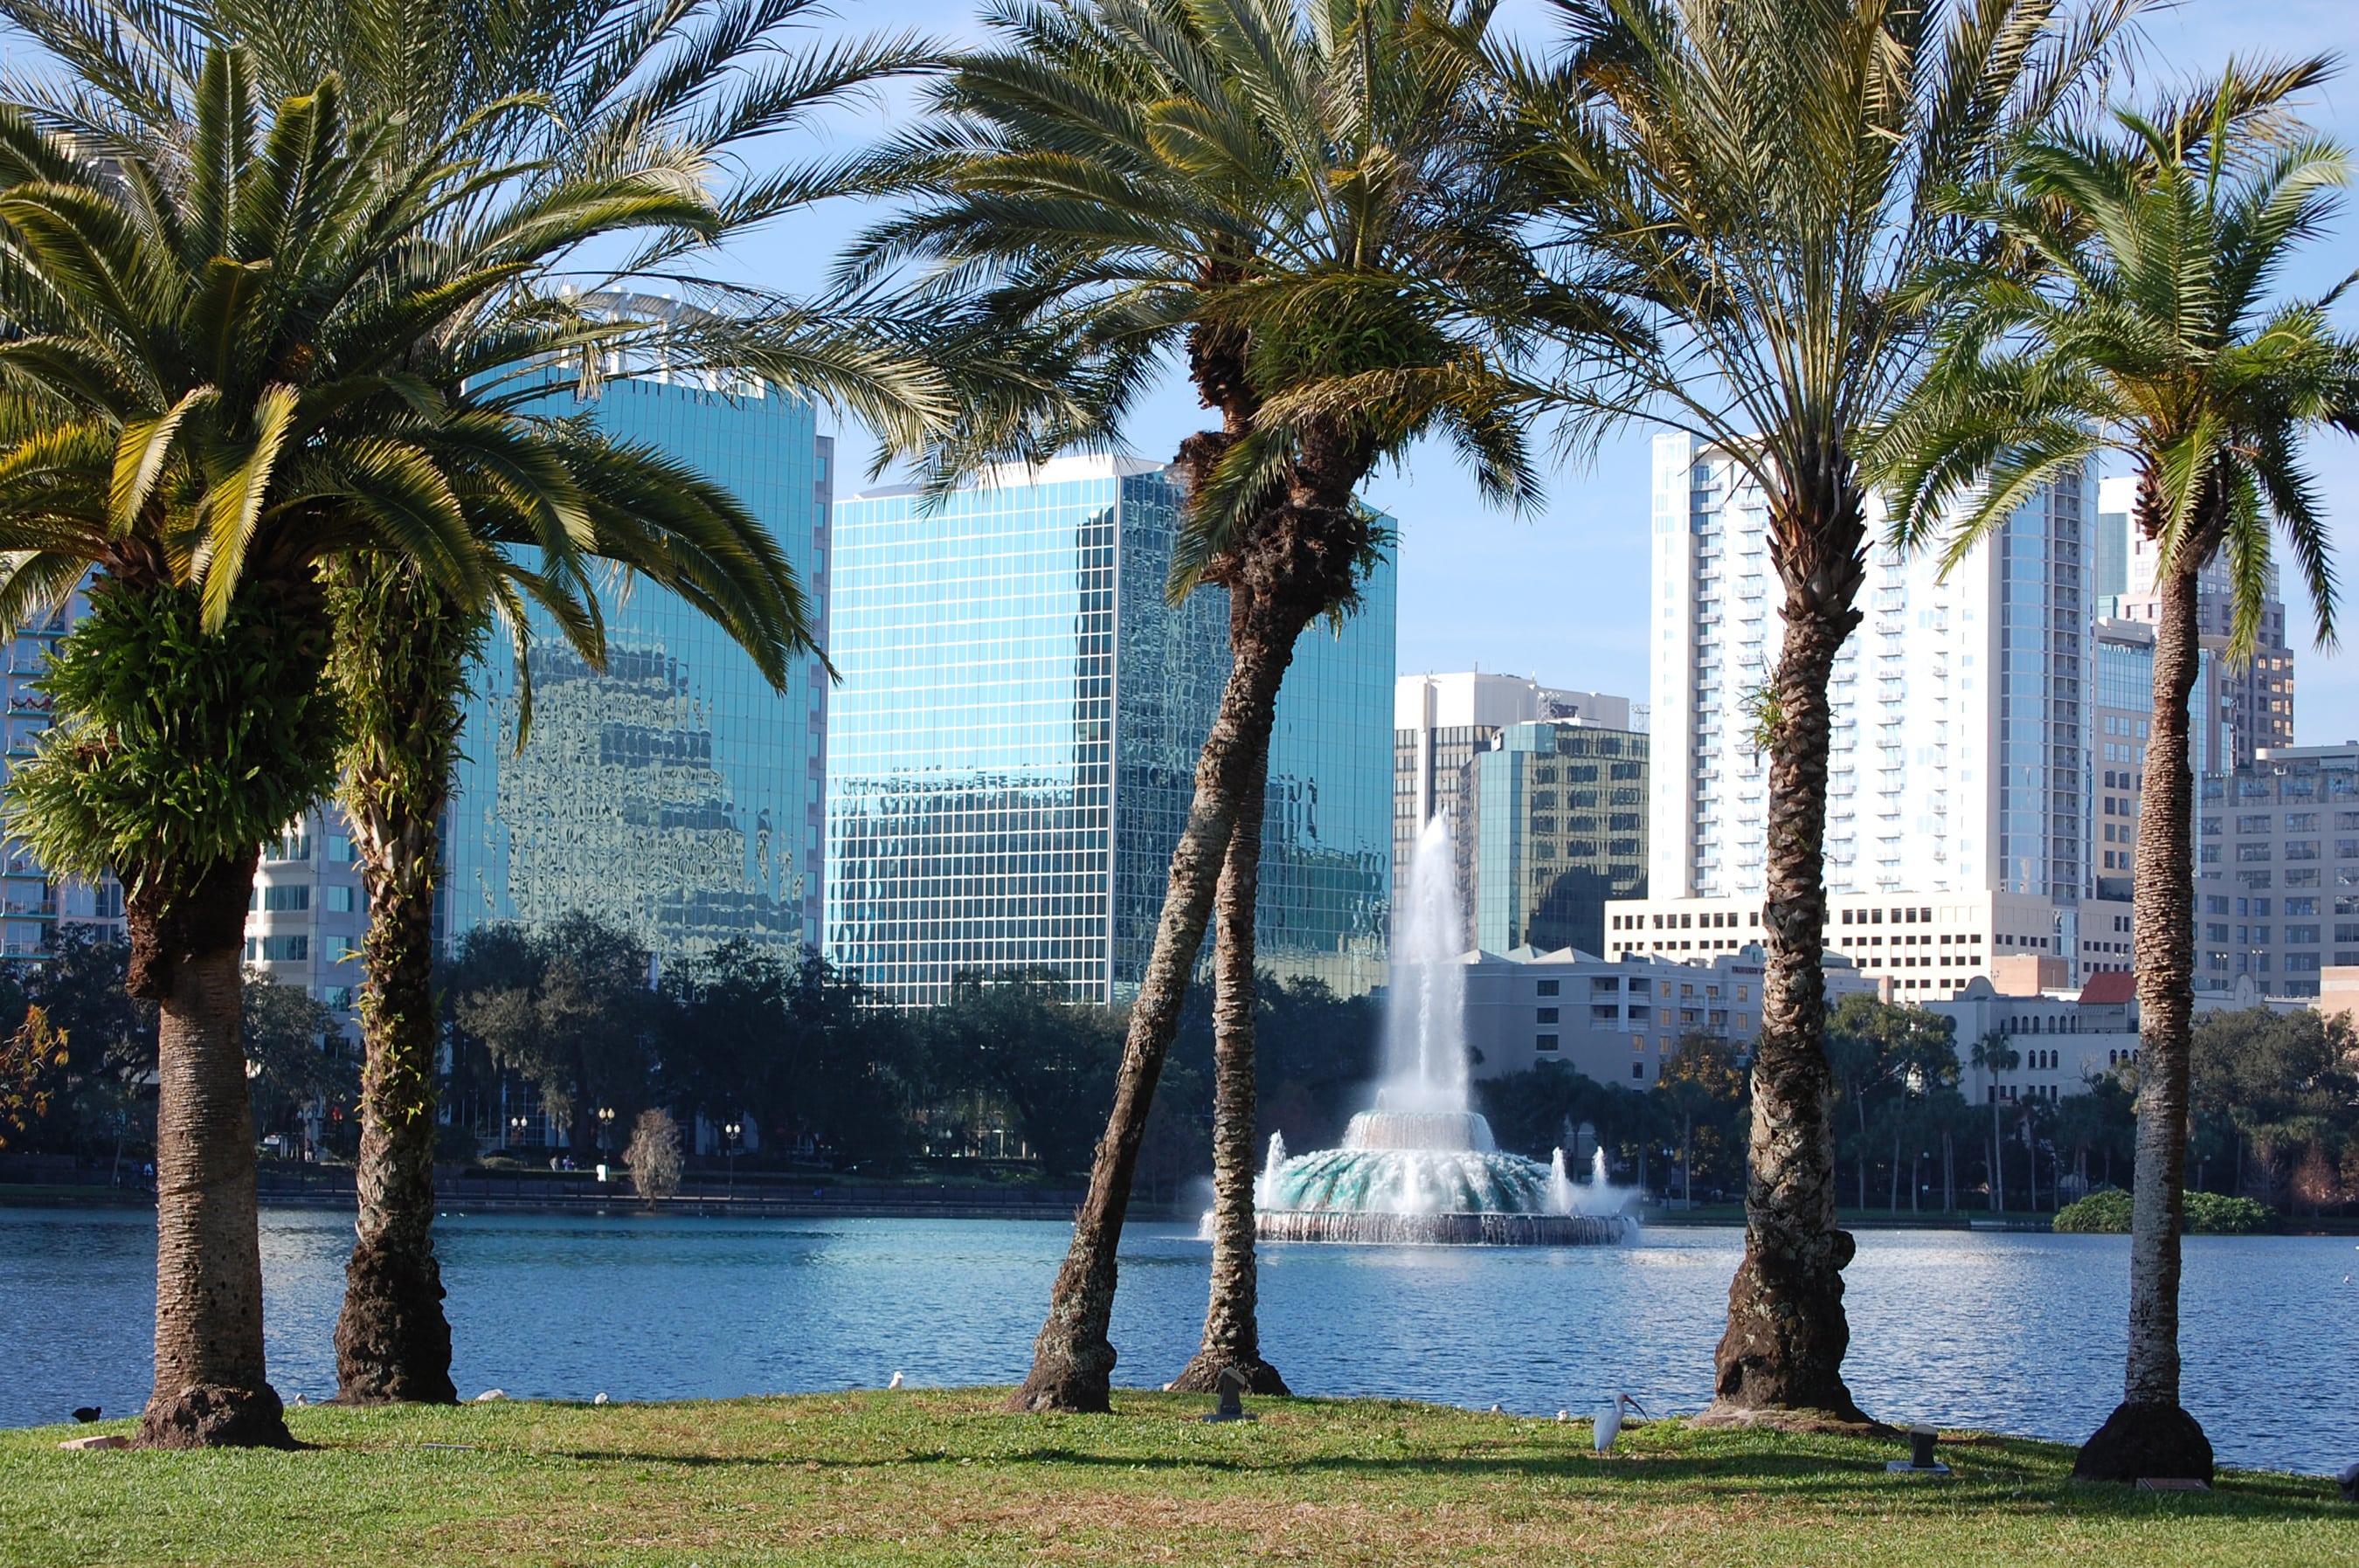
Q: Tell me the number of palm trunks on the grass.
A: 6